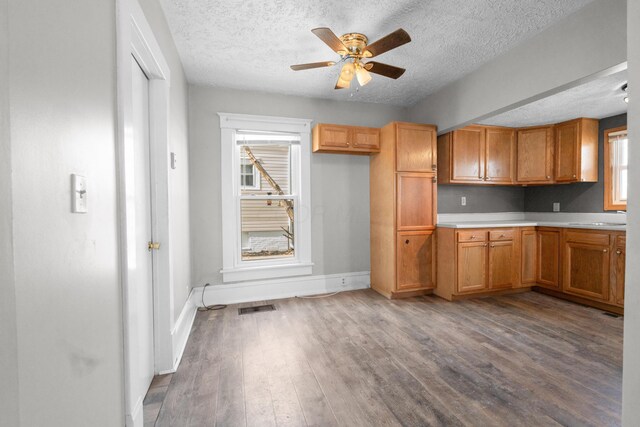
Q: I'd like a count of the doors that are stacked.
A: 3